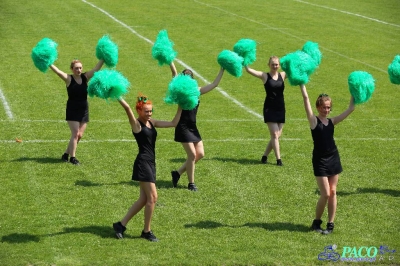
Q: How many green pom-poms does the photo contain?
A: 11